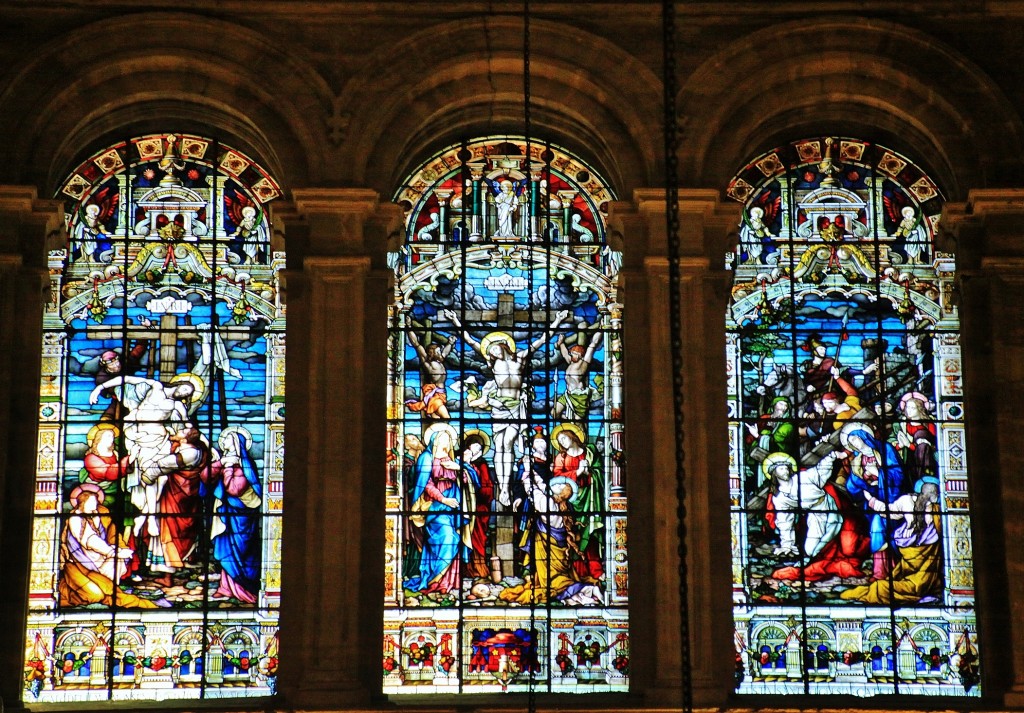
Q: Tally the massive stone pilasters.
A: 4